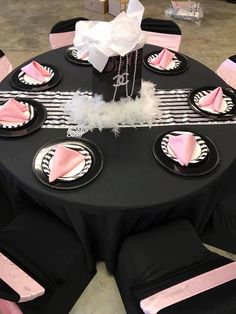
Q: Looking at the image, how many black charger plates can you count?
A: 7